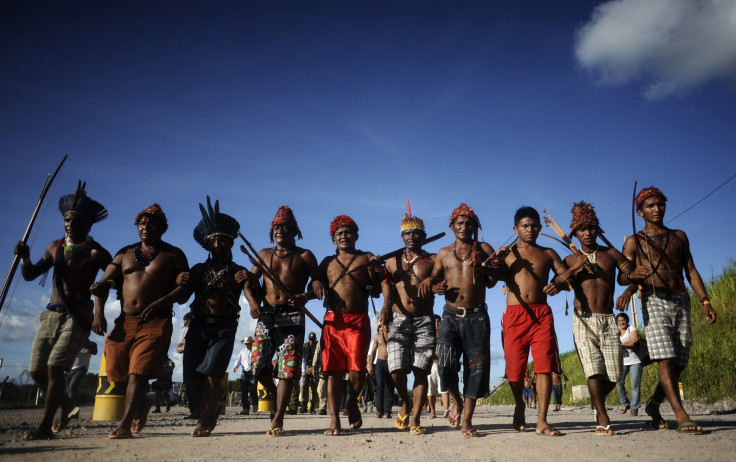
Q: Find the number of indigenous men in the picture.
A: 10